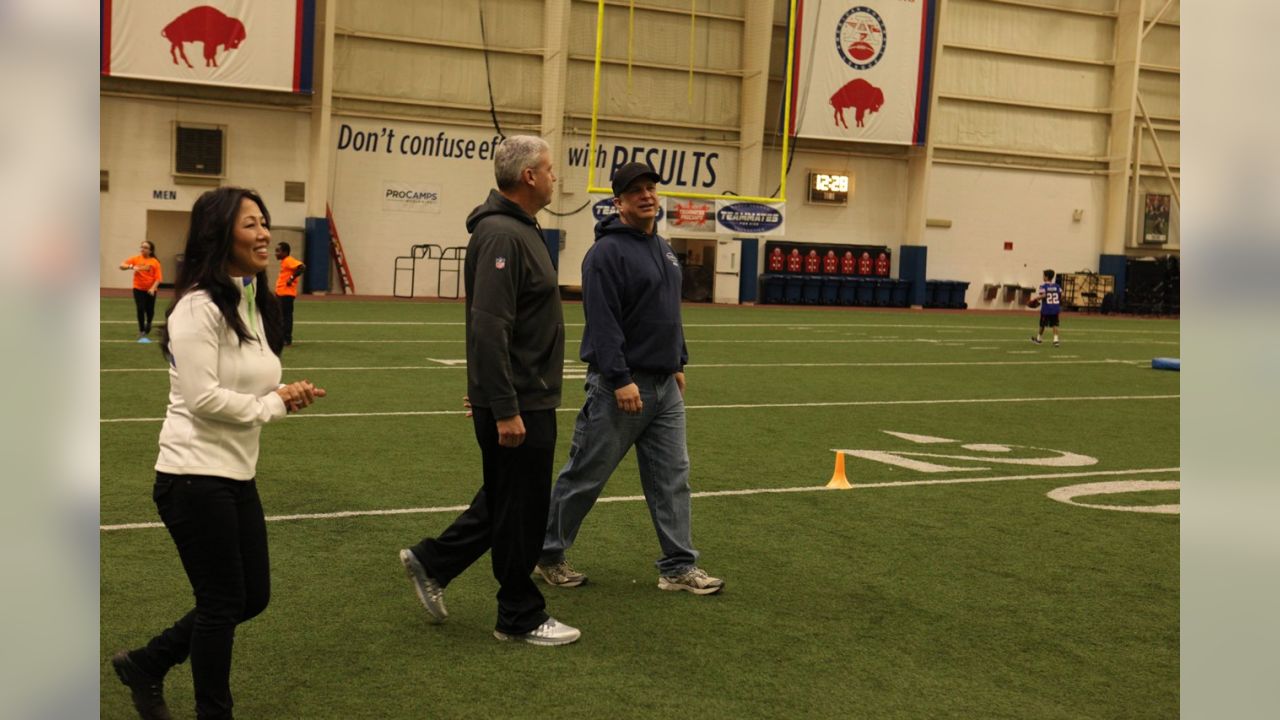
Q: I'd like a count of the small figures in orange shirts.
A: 2